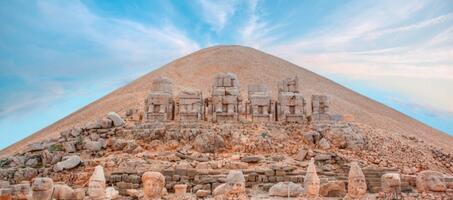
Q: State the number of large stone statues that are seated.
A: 5